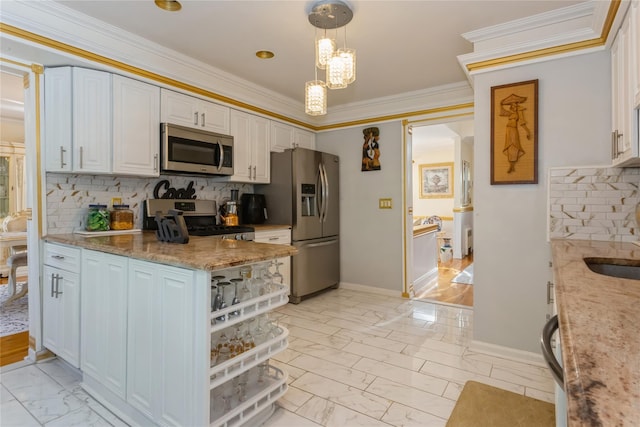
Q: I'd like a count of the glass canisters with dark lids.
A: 2